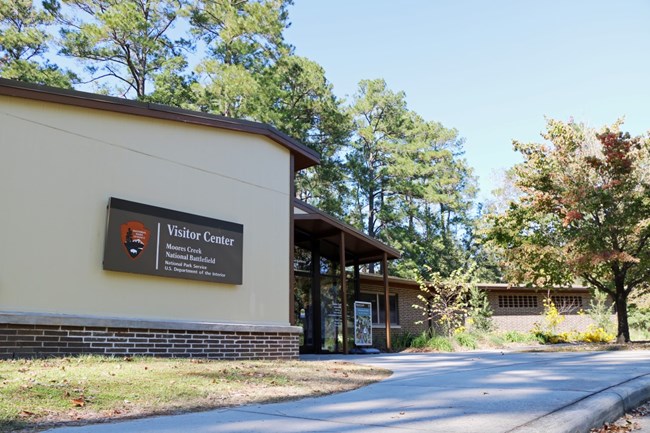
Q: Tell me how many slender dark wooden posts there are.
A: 2